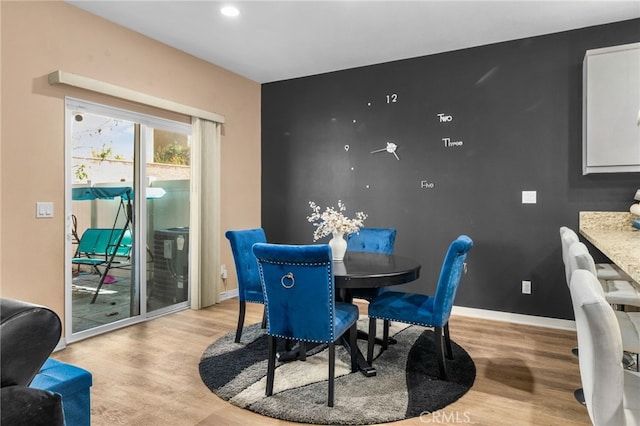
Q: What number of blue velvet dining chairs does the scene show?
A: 4